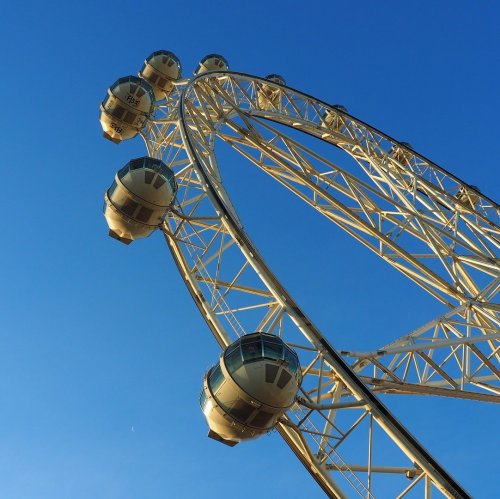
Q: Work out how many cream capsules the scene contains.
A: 9